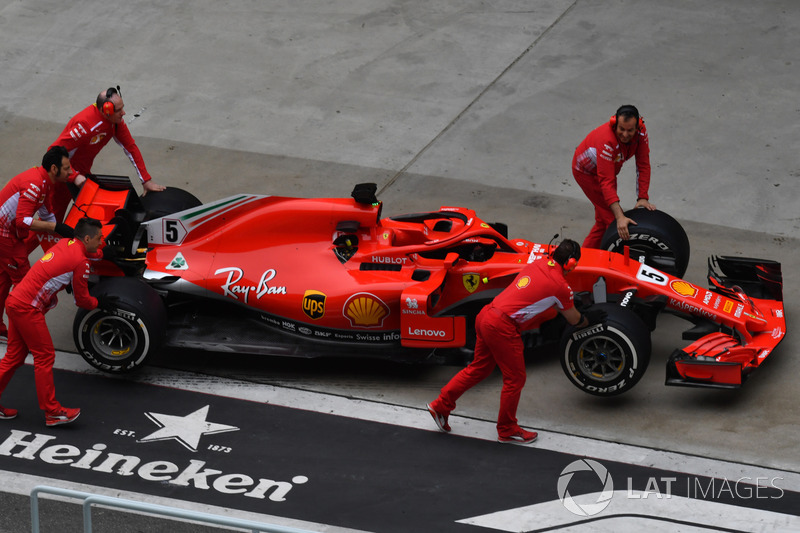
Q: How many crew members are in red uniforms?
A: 5